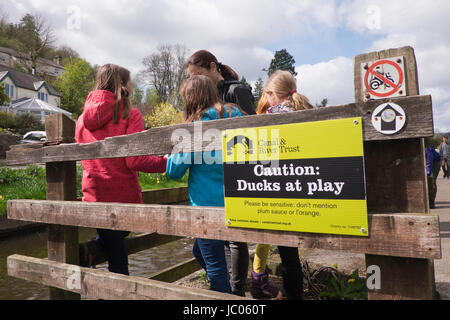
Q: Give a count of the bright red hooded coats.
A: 1